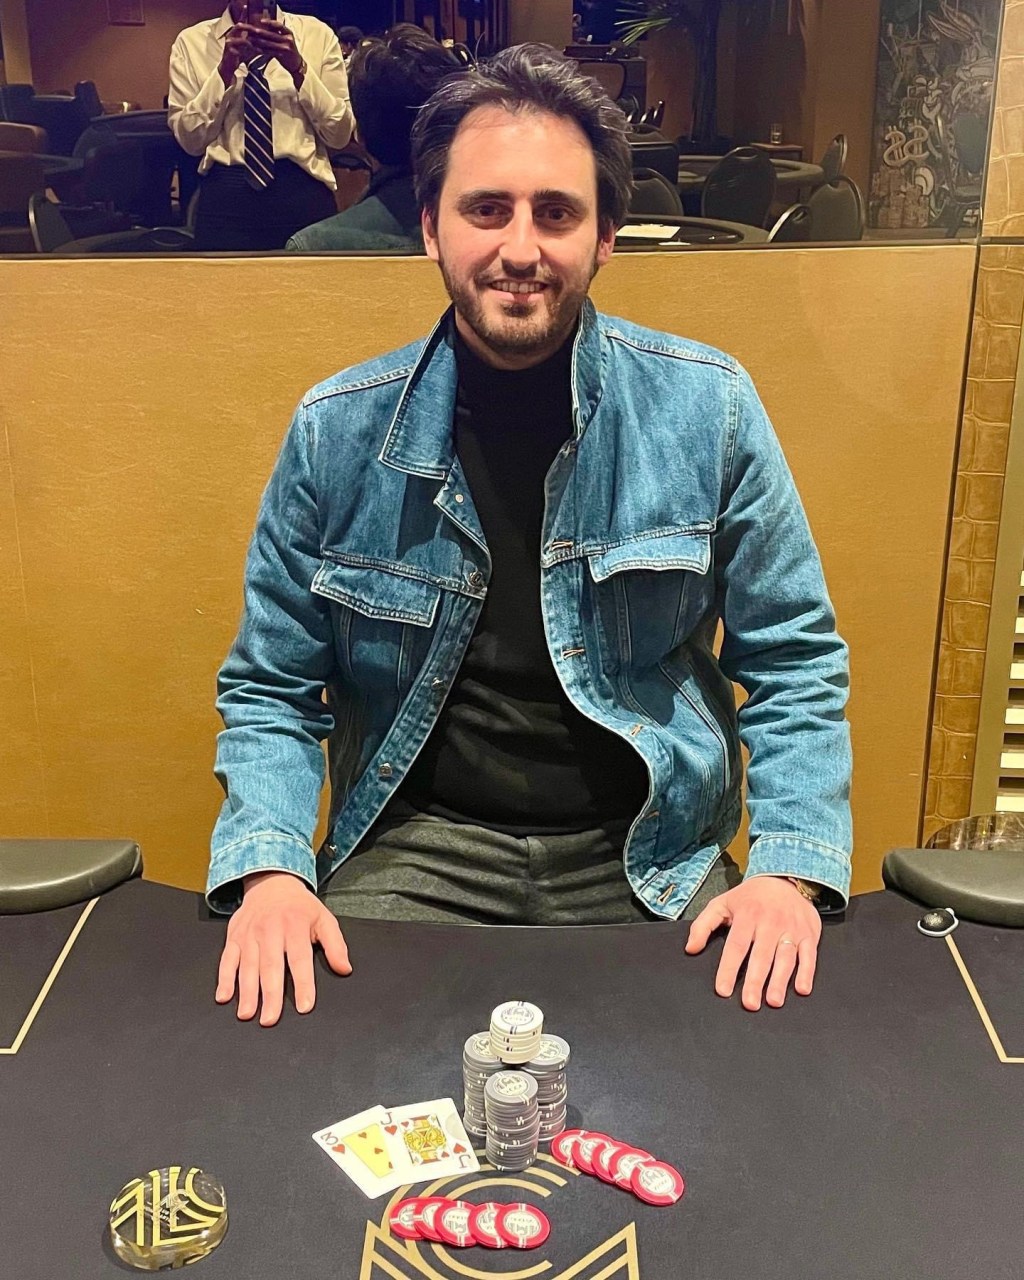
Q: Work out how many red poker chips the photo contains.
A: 10